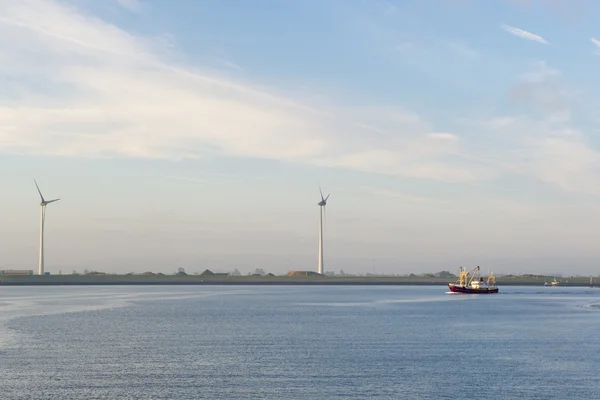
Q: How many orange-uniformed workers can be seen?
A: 0